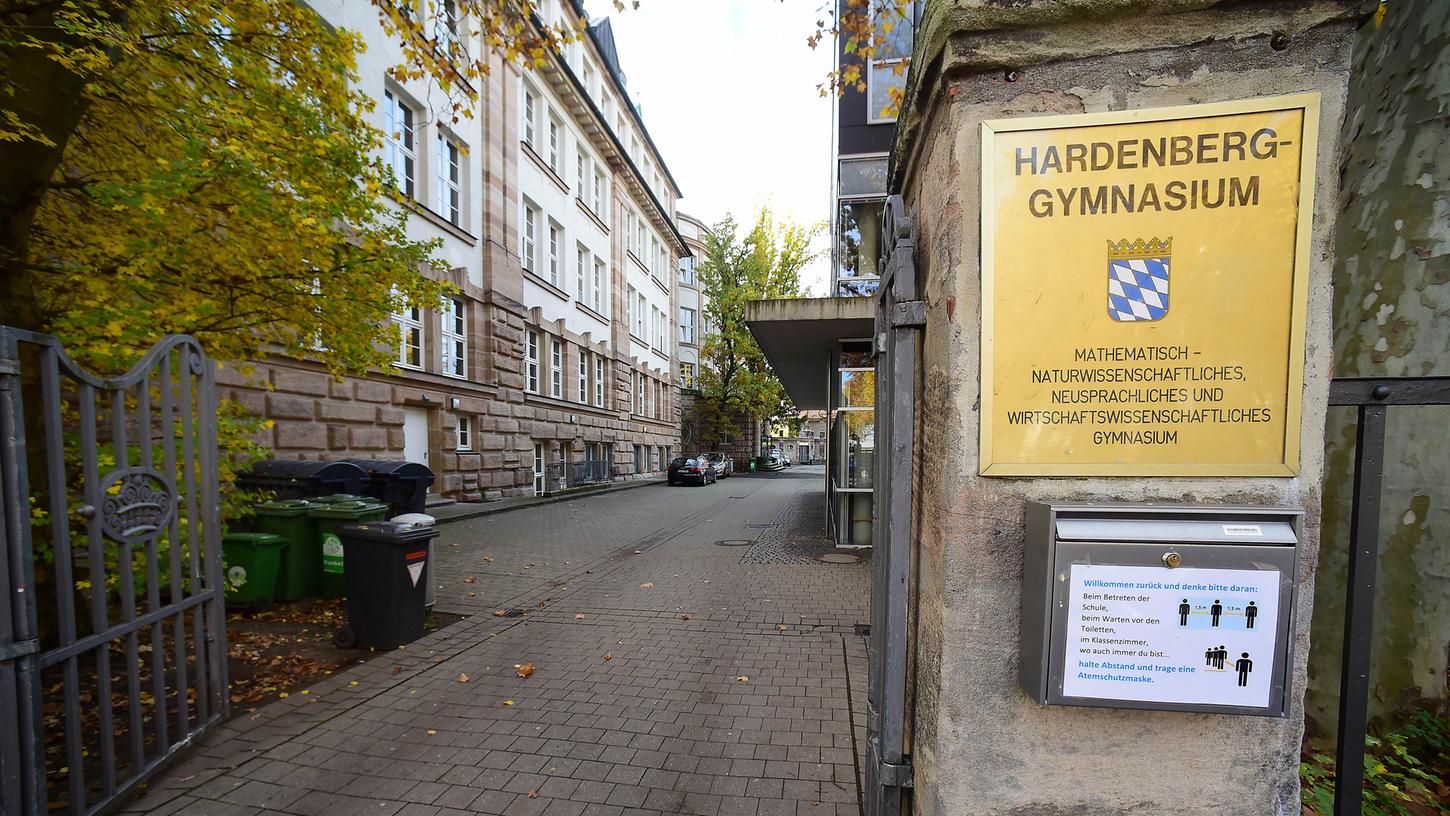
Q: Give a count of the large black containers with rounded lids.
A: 2